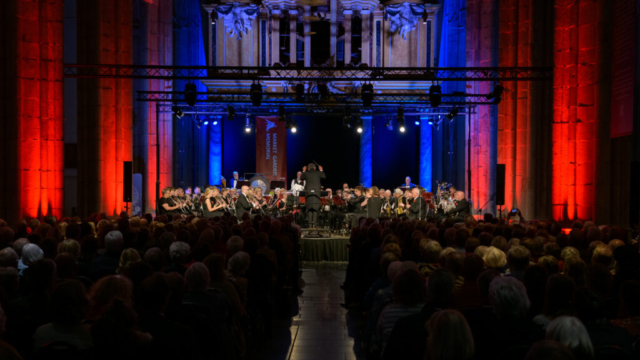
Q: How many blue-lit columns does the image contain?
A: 3